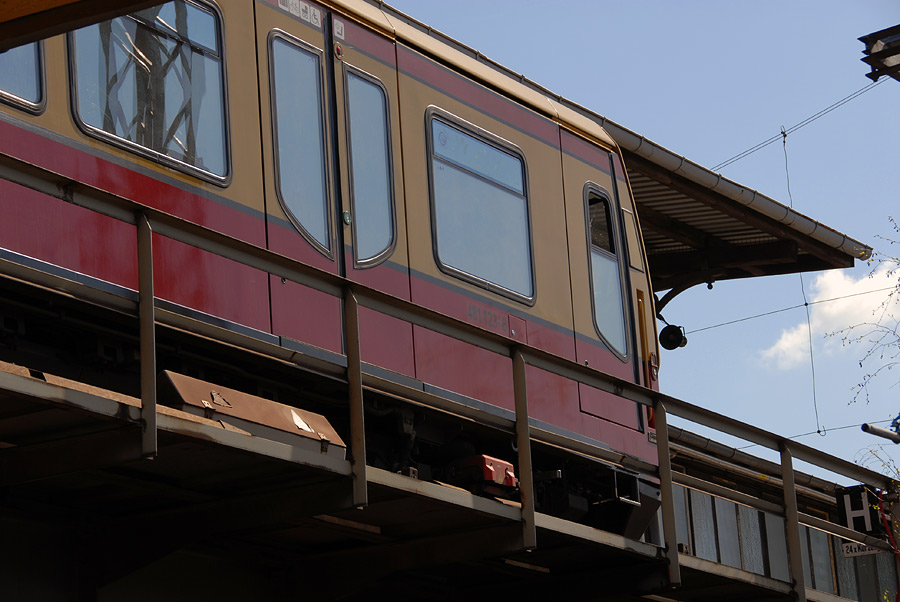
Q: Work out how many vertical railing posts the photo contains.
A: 5